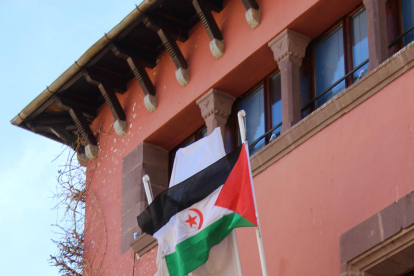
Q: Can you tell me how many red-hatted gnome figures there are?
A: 0